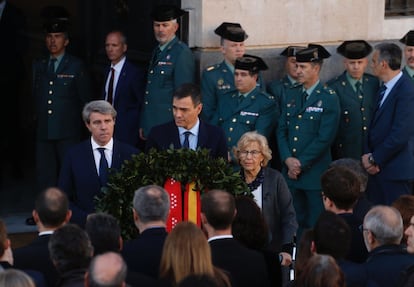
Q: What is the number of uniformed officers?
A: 8